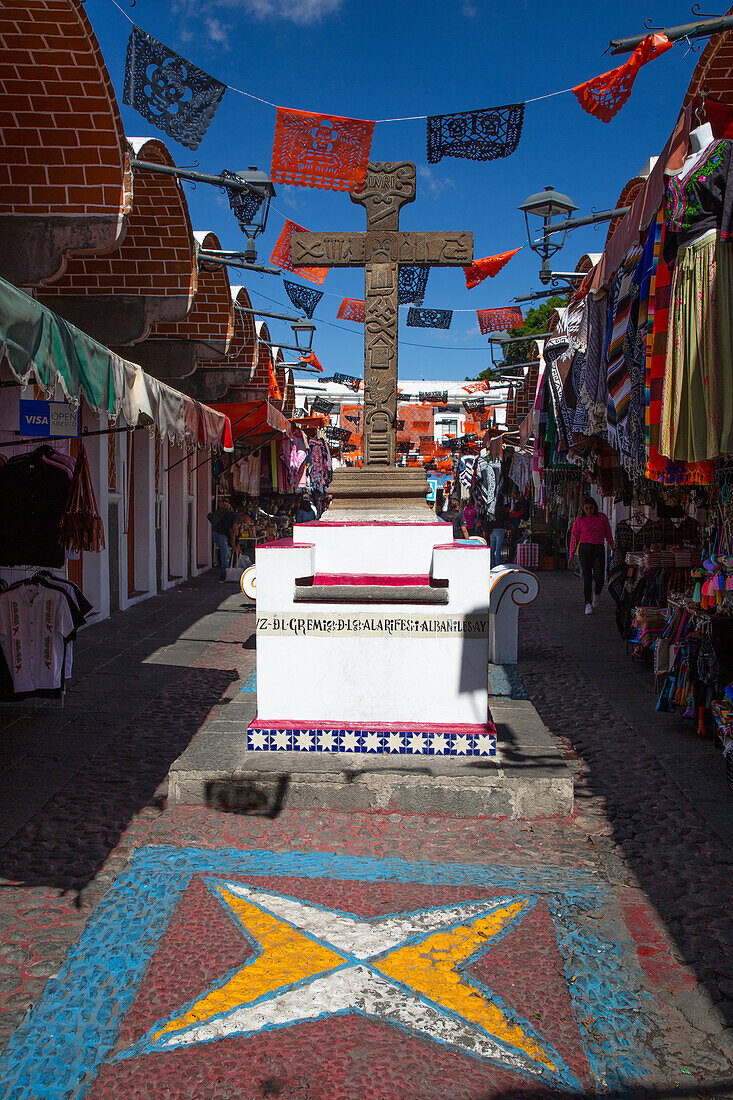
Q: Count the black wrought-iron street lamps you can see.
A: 4